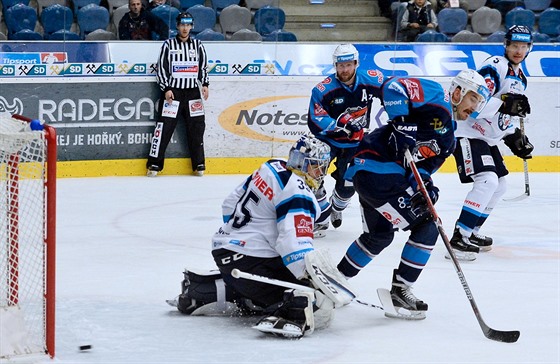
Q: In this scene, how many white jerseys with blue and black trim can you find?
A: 2